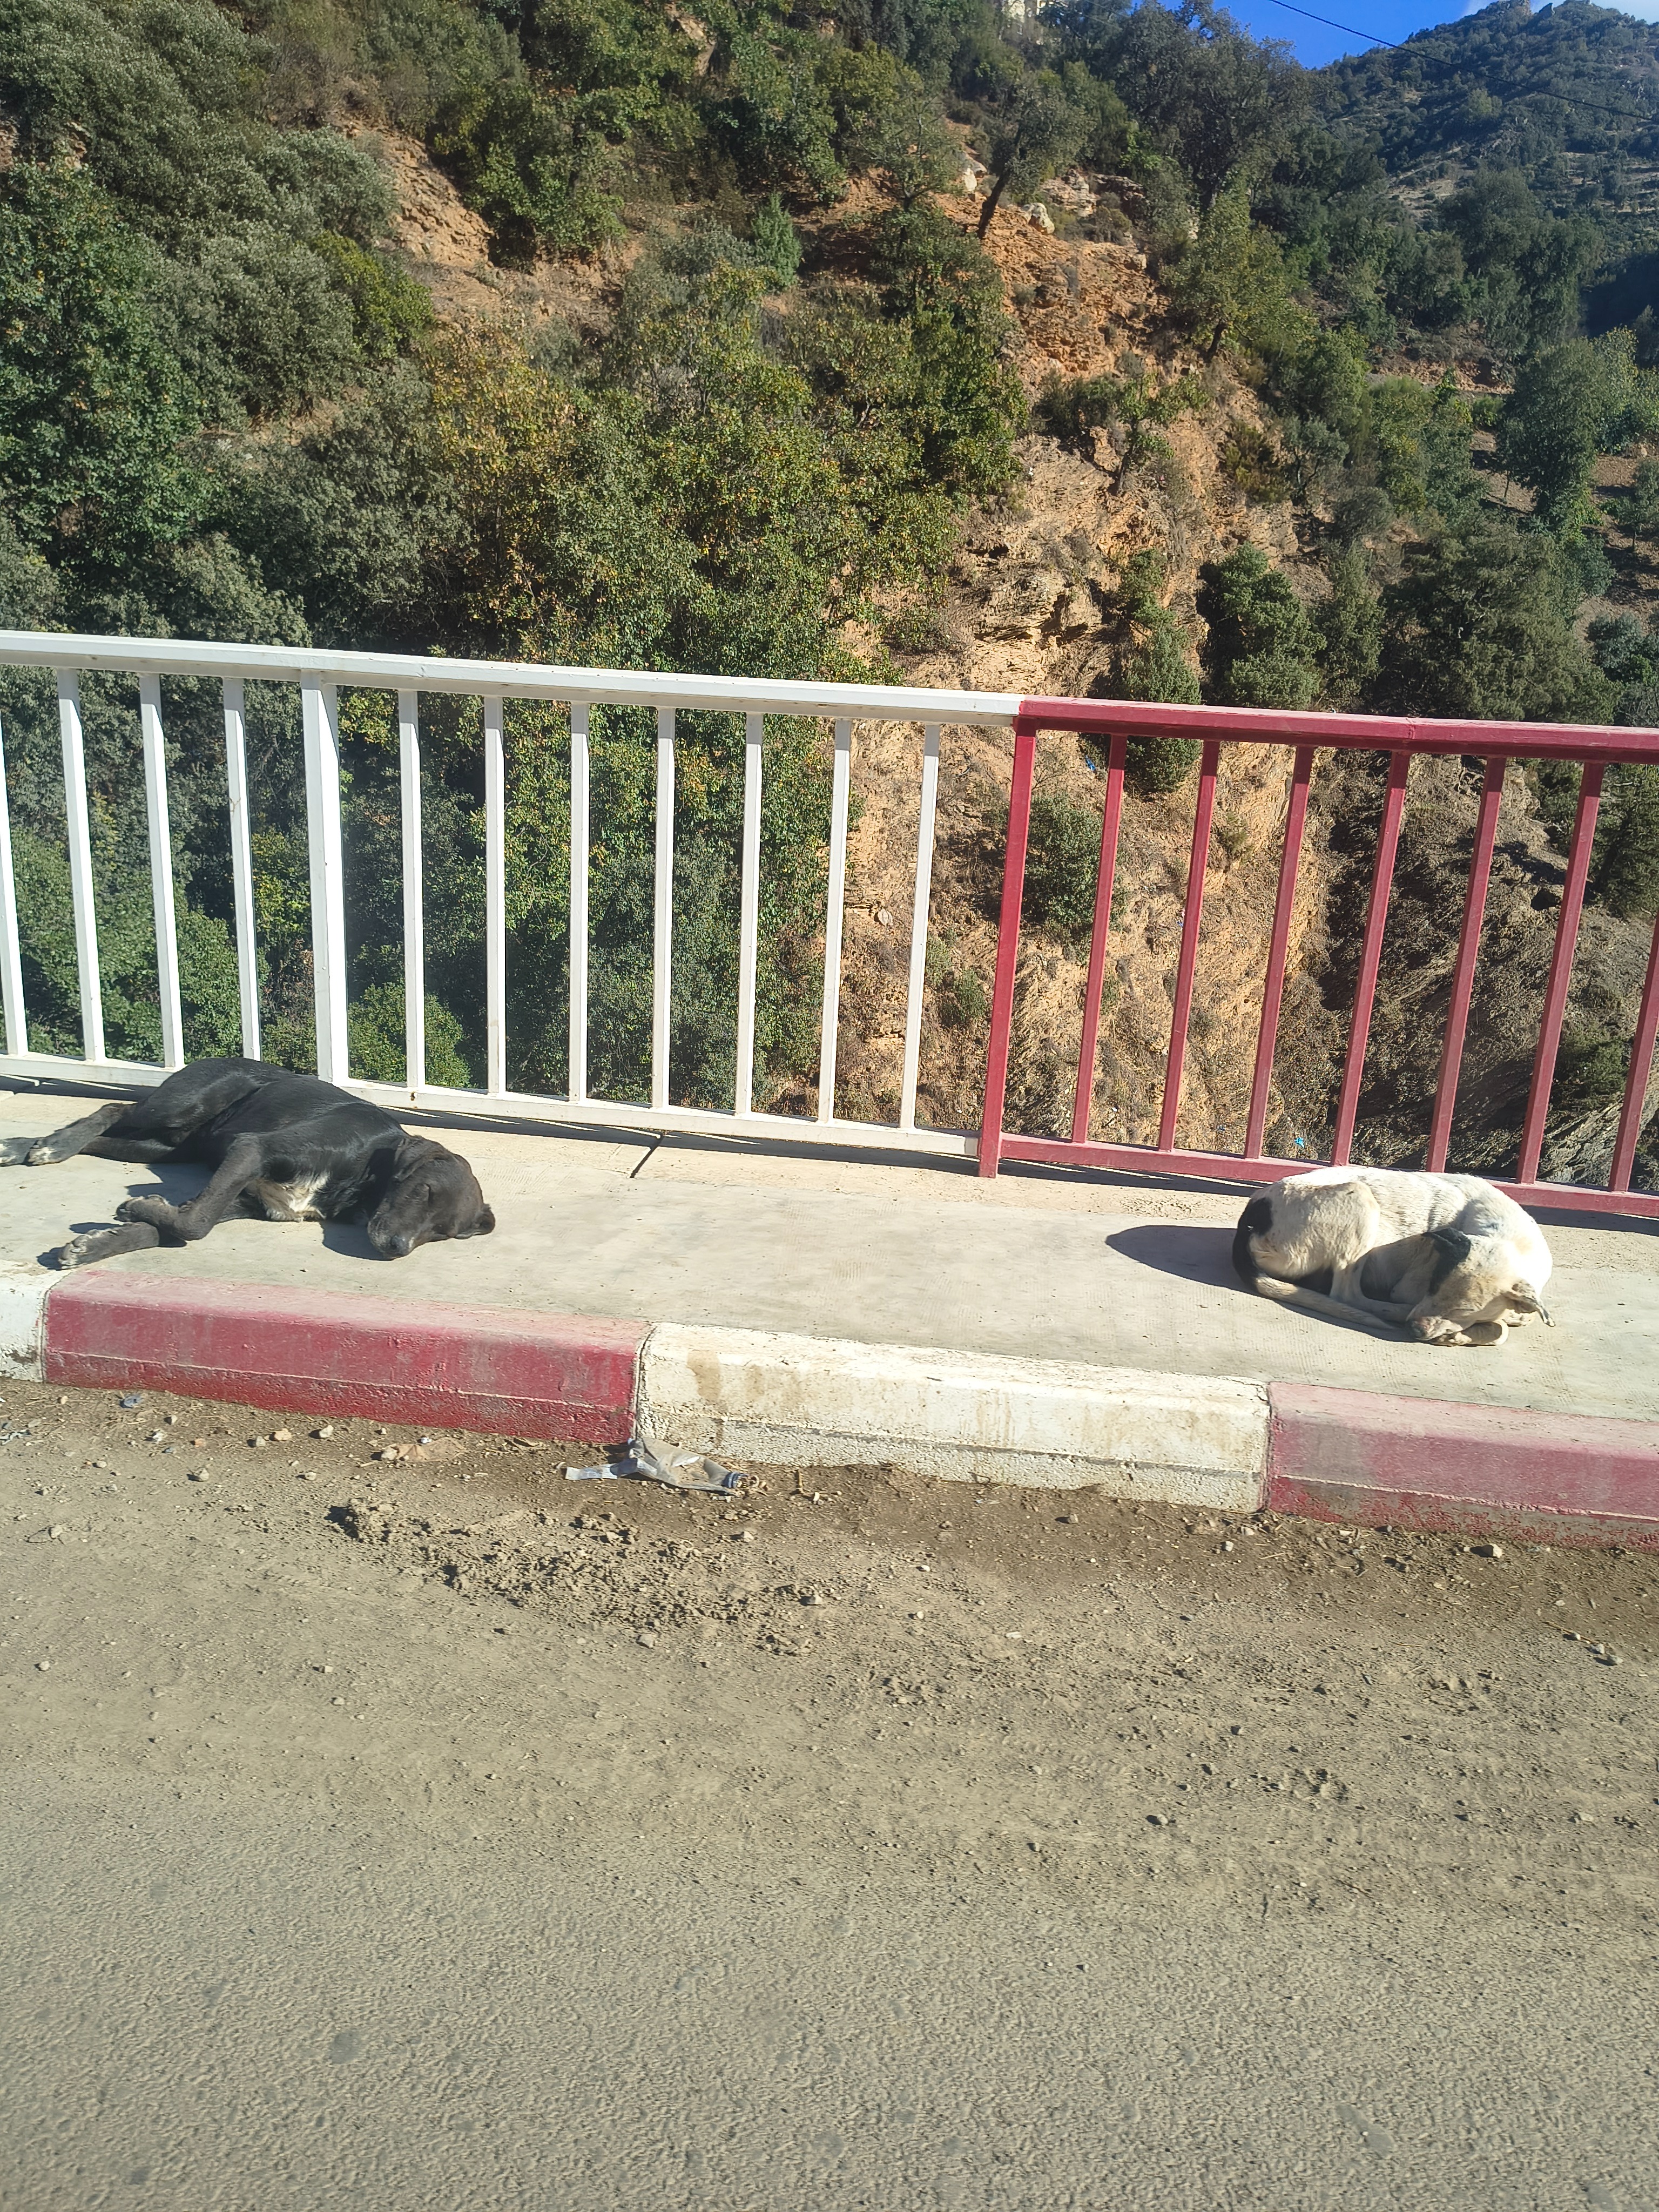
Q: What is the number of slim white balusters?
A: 11